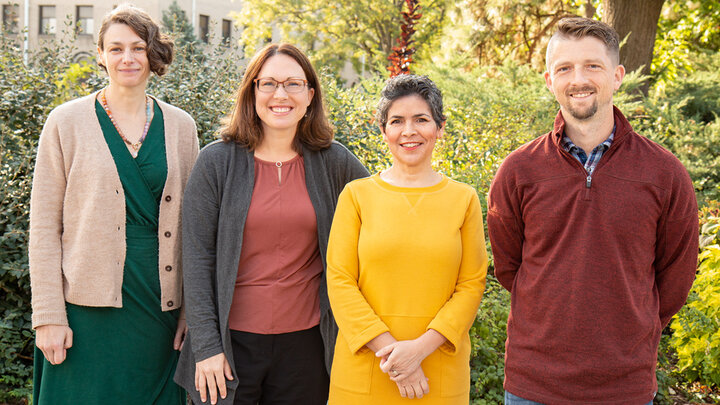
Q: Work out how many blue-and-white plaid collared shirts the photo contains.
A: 1